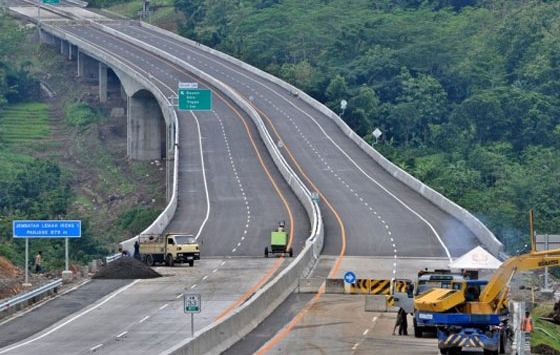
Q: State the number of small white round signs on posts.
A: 1